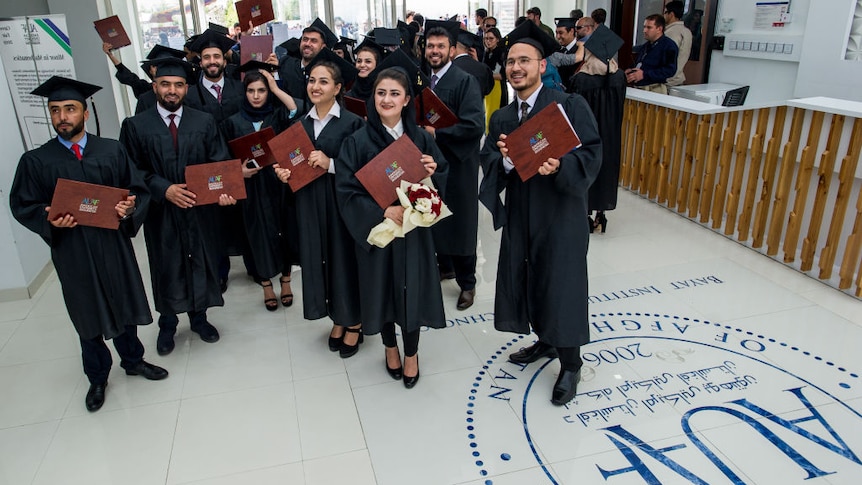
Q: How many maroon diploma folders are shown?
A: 11